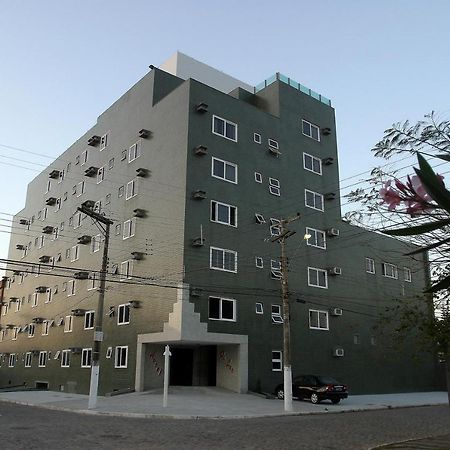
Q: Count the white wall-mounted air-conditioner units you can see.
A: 4